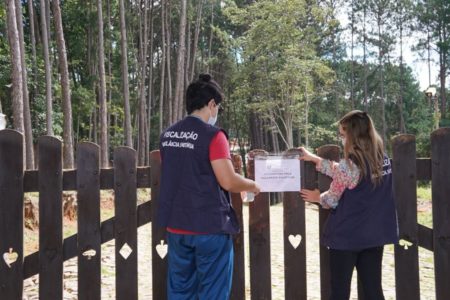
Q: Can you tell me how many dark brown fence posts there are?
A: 11